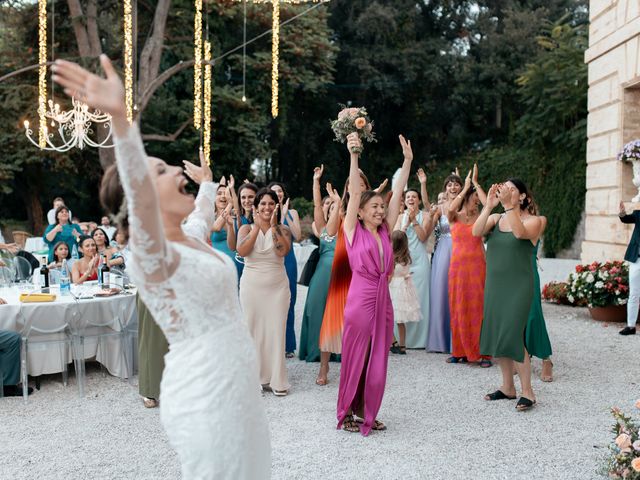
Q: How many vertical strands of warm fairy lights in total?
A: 5